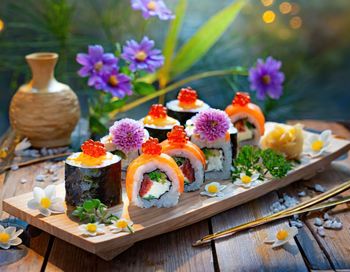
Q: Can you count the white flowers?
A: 8